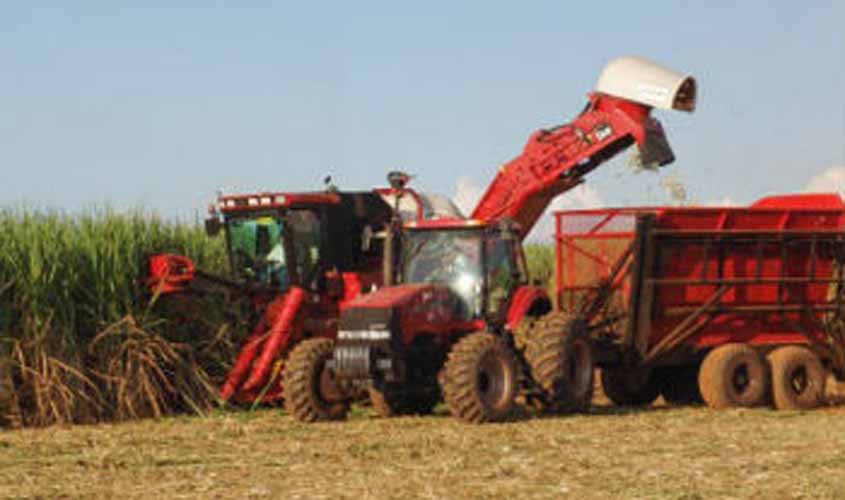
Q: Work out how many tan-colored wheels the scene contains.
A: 2